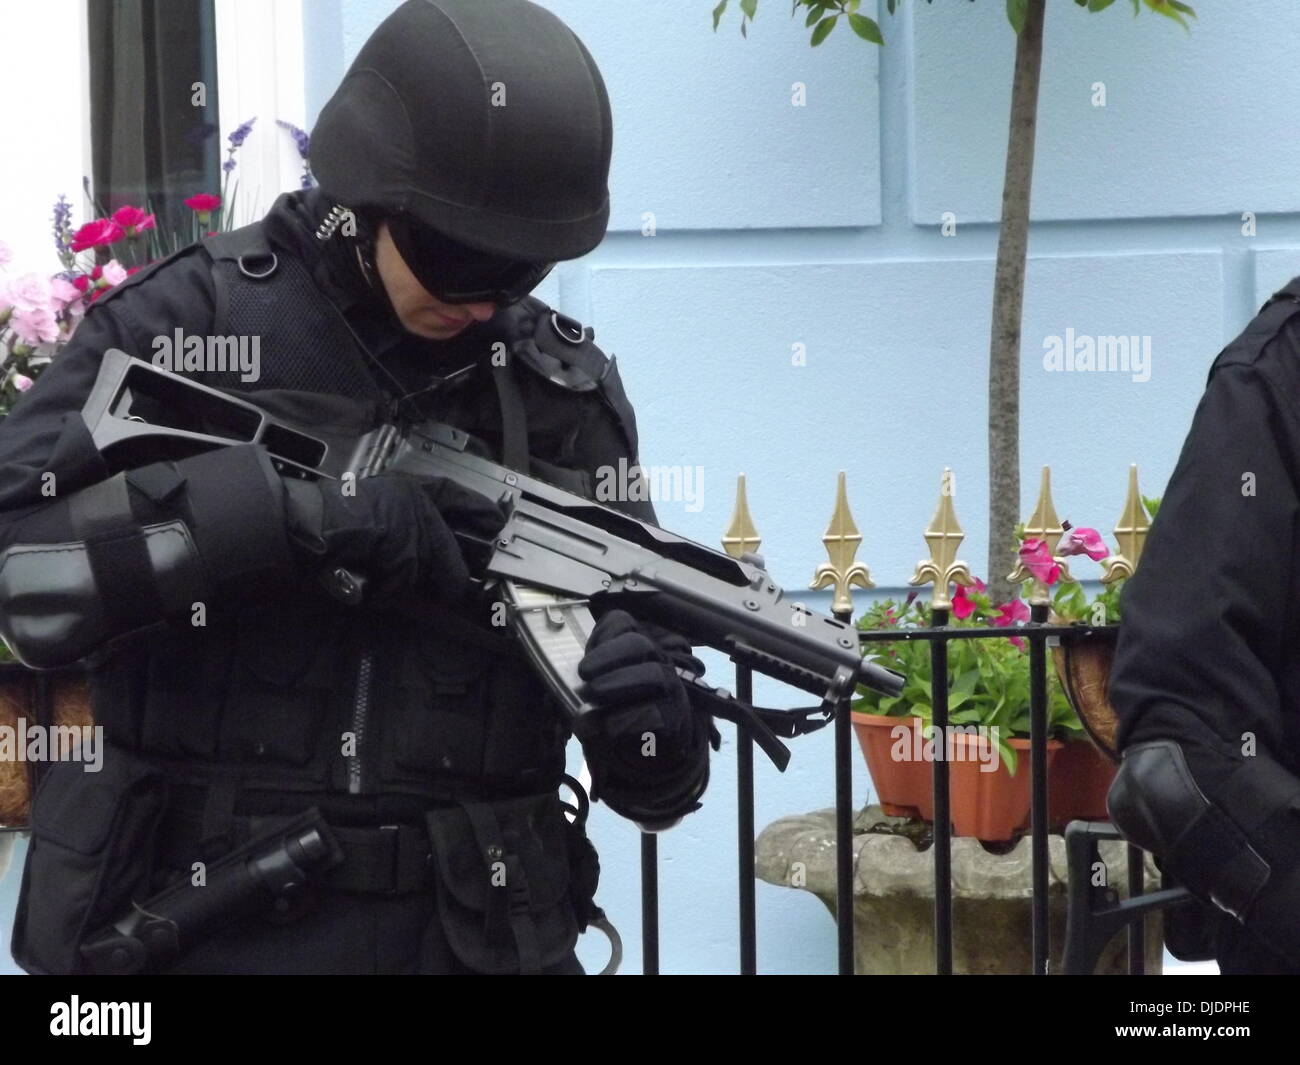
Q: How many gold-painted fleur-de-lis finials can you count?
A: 5